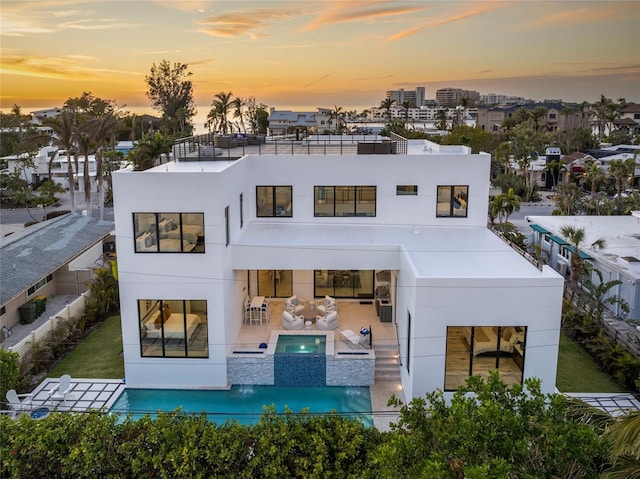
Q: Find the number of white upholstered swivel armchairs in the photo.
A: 4